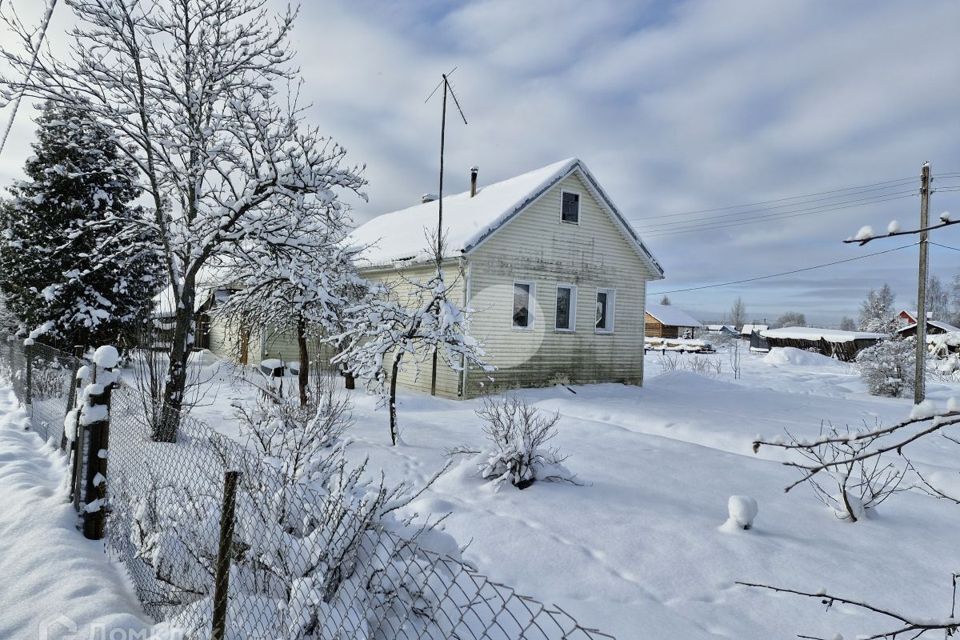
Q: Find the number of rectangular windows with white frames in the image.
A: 4